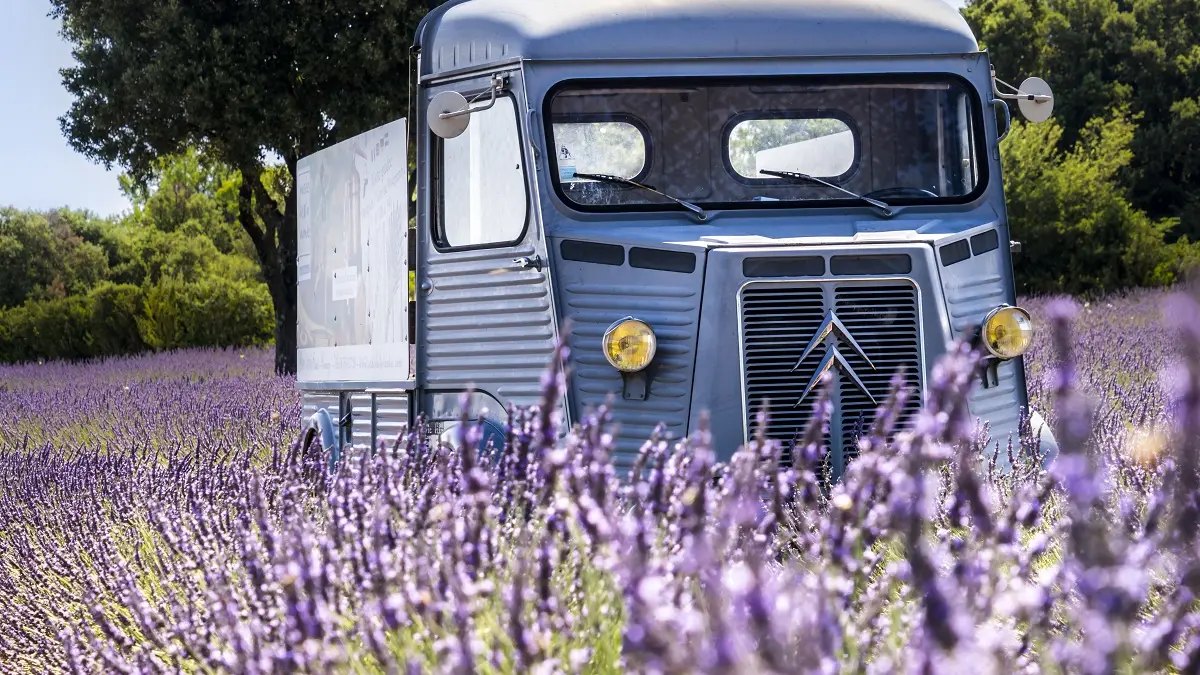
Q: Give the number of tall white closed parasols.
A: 0